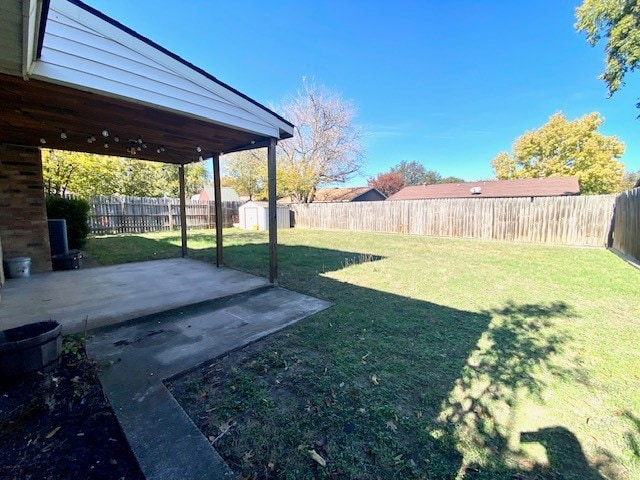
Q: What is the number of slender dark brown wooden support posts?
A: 3